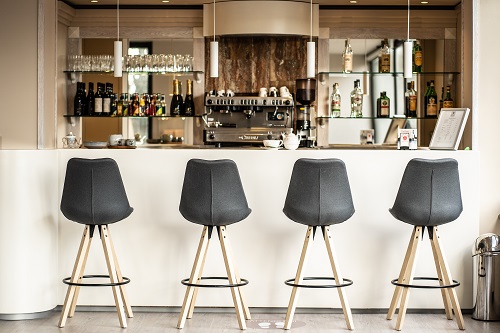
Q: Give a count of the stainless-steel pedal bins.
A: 1